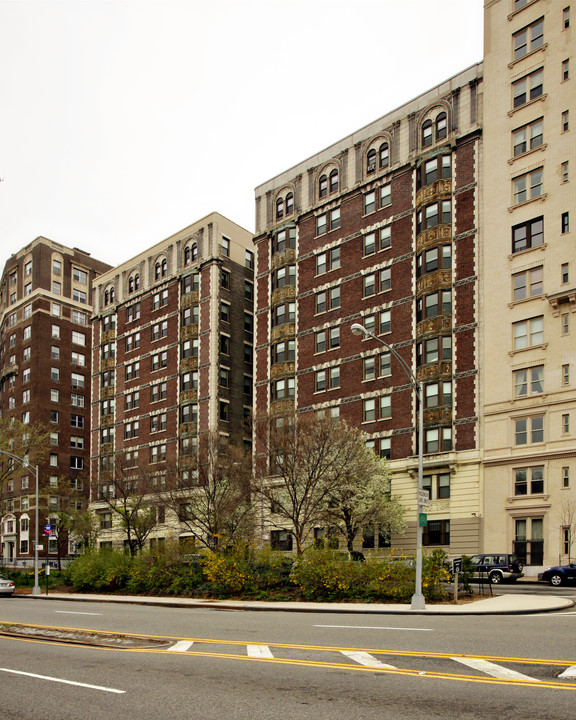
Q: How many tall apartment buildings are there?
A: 4